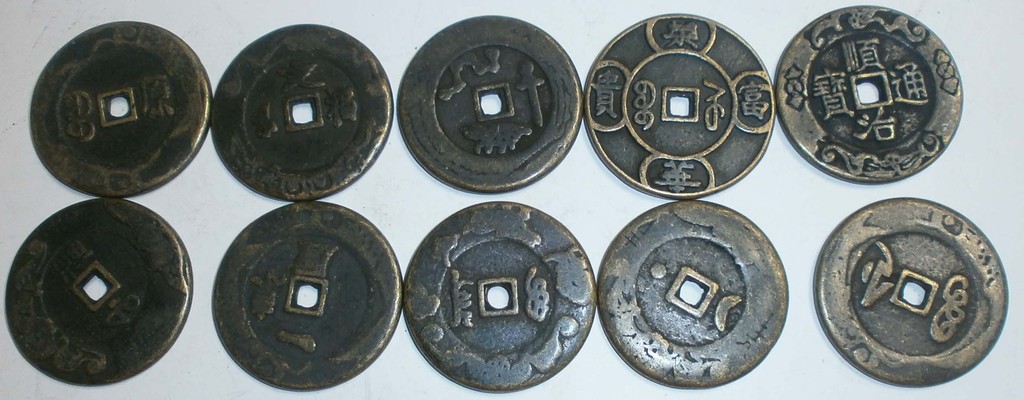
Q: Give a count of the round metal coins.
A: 10